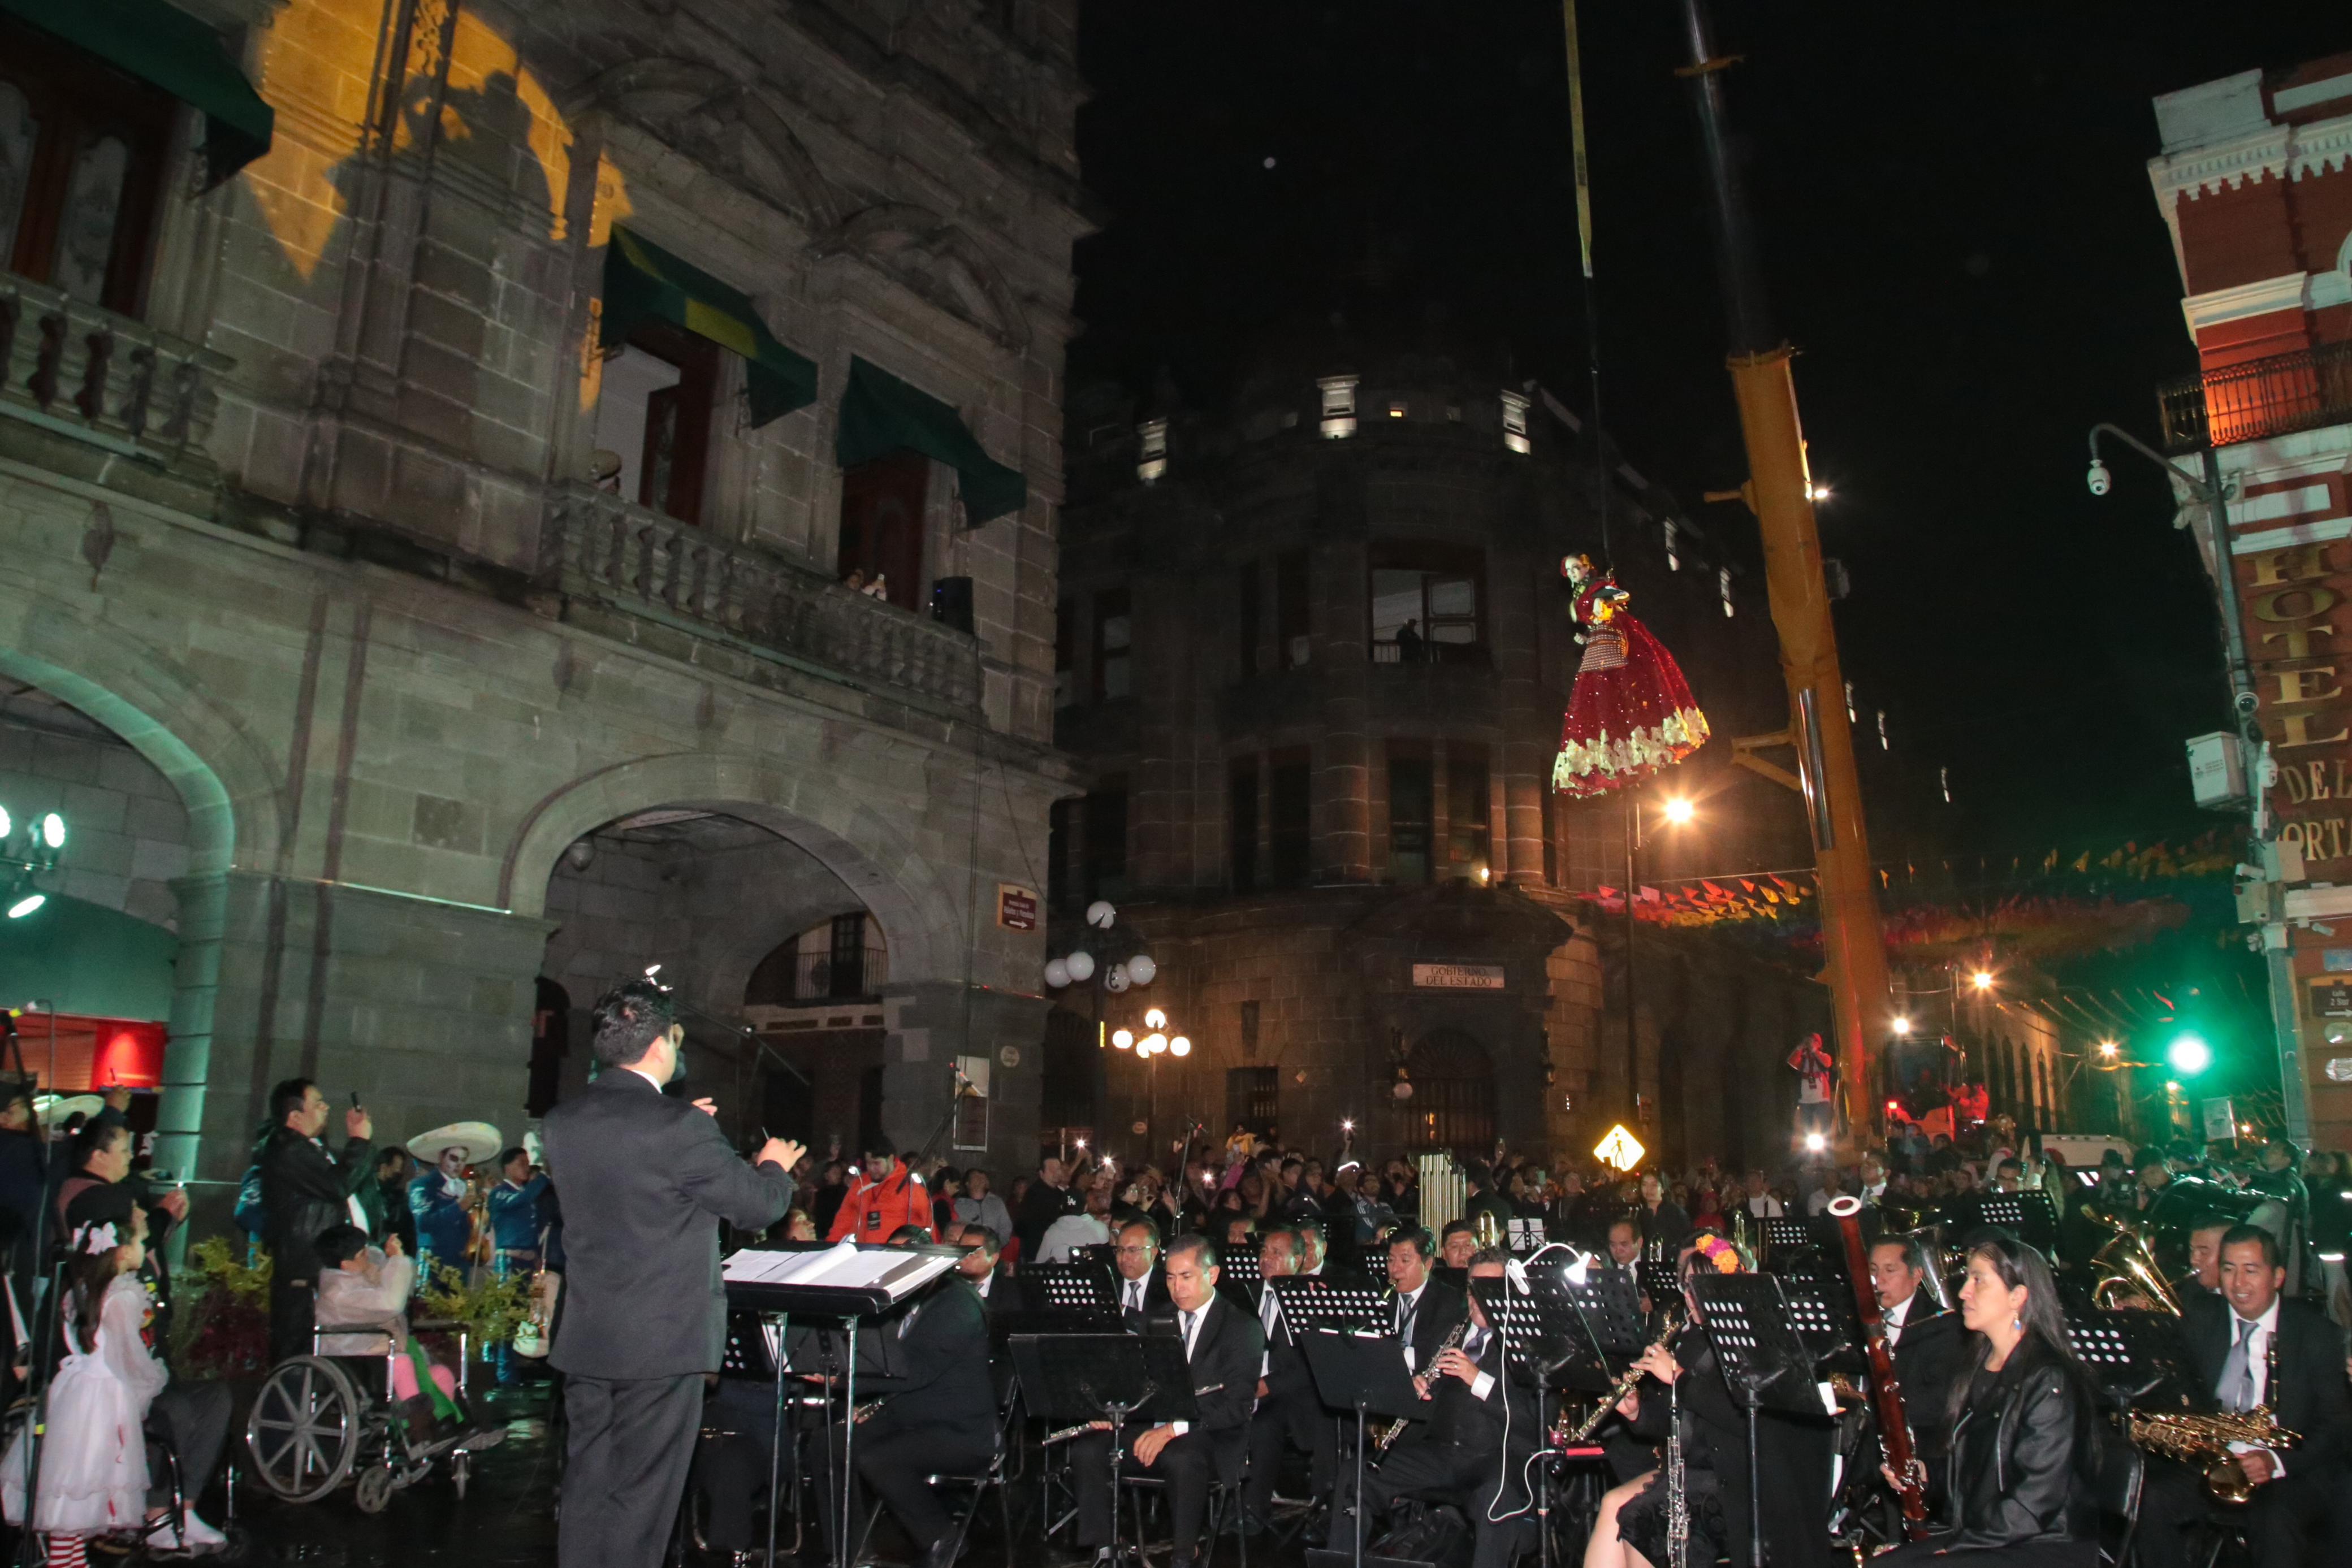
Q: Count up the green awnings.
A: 3